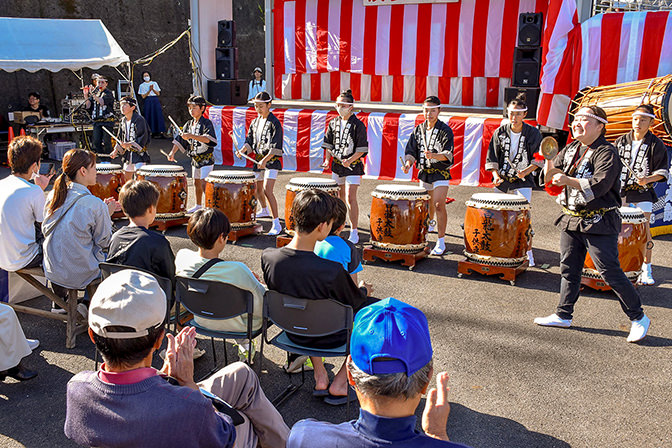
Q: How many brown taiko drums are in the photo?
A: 7